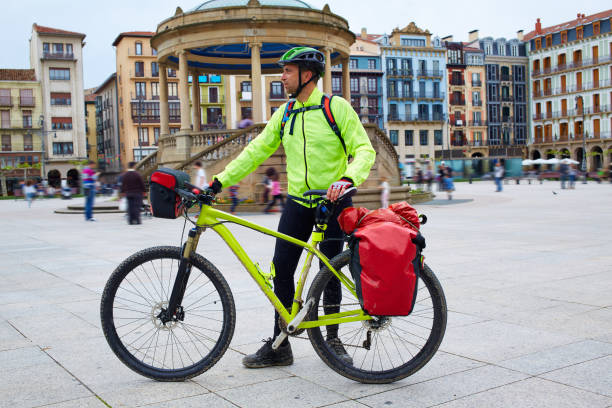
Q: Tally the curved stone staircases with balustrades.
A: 2